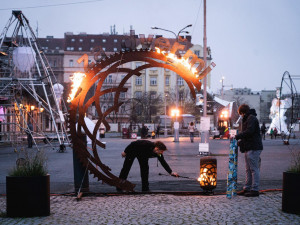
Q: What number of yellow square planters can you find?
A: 0